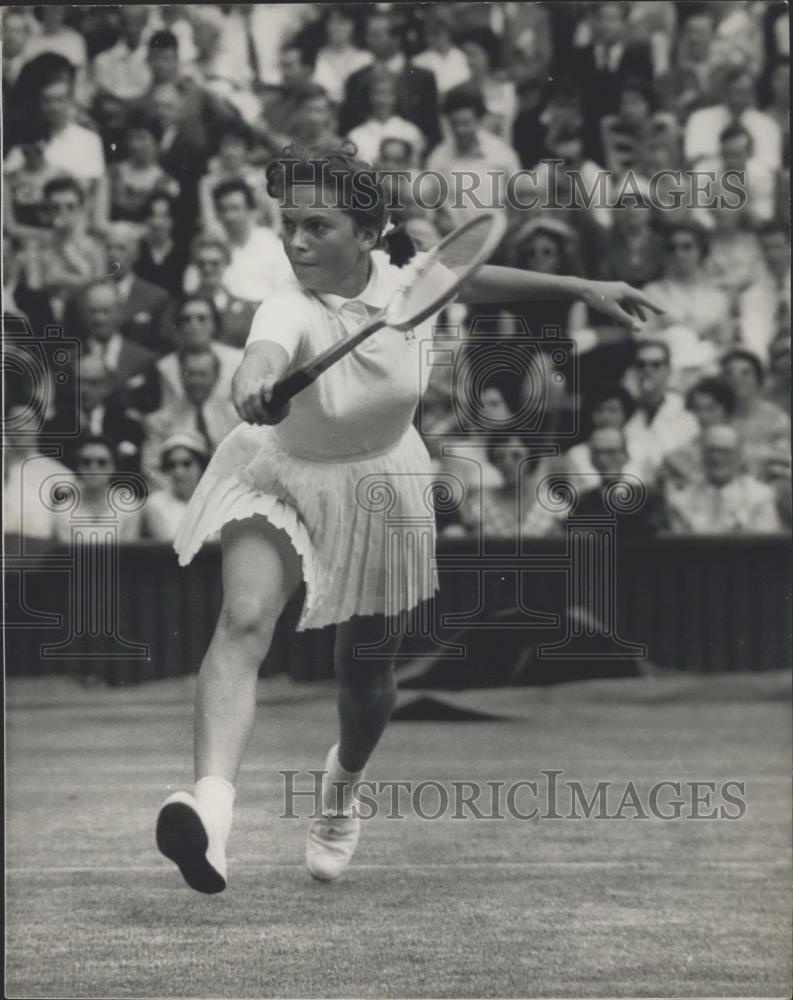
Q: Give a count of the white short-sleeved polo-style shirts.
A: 1